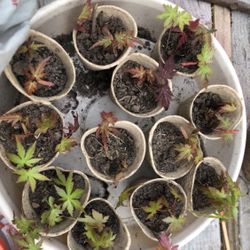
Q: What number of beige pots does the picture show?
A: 12